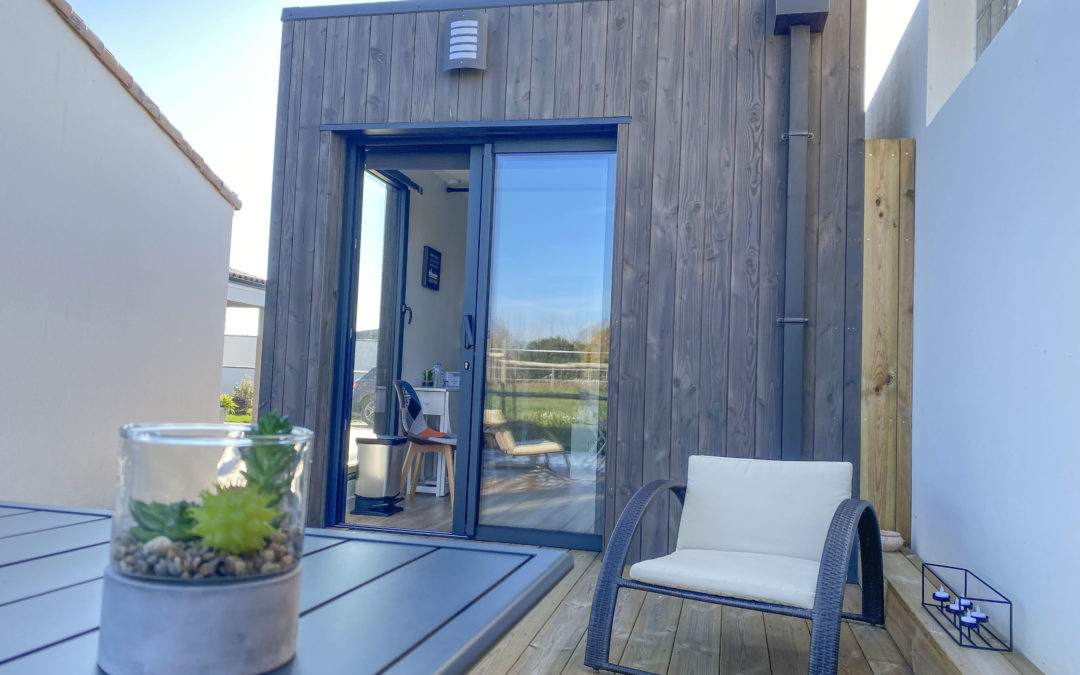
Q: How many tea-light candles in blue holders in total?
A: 5